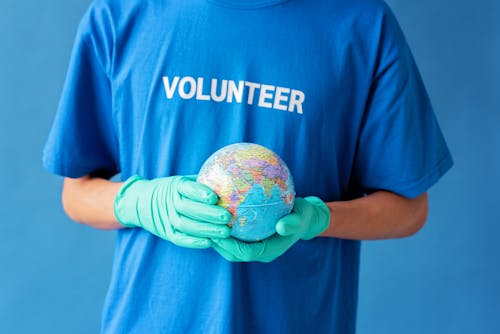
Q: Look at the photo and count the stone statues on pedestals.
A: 0